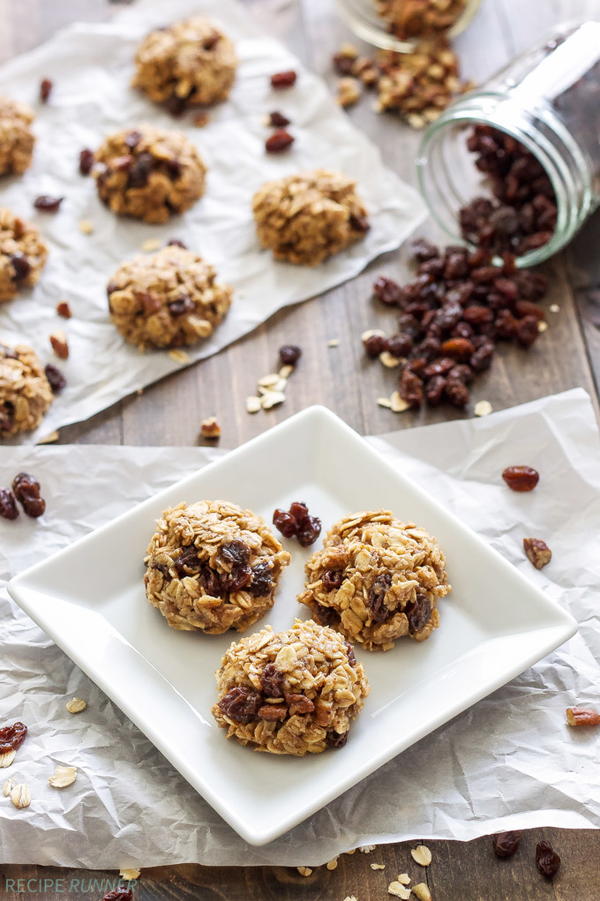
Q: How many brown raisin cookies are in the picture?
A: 10